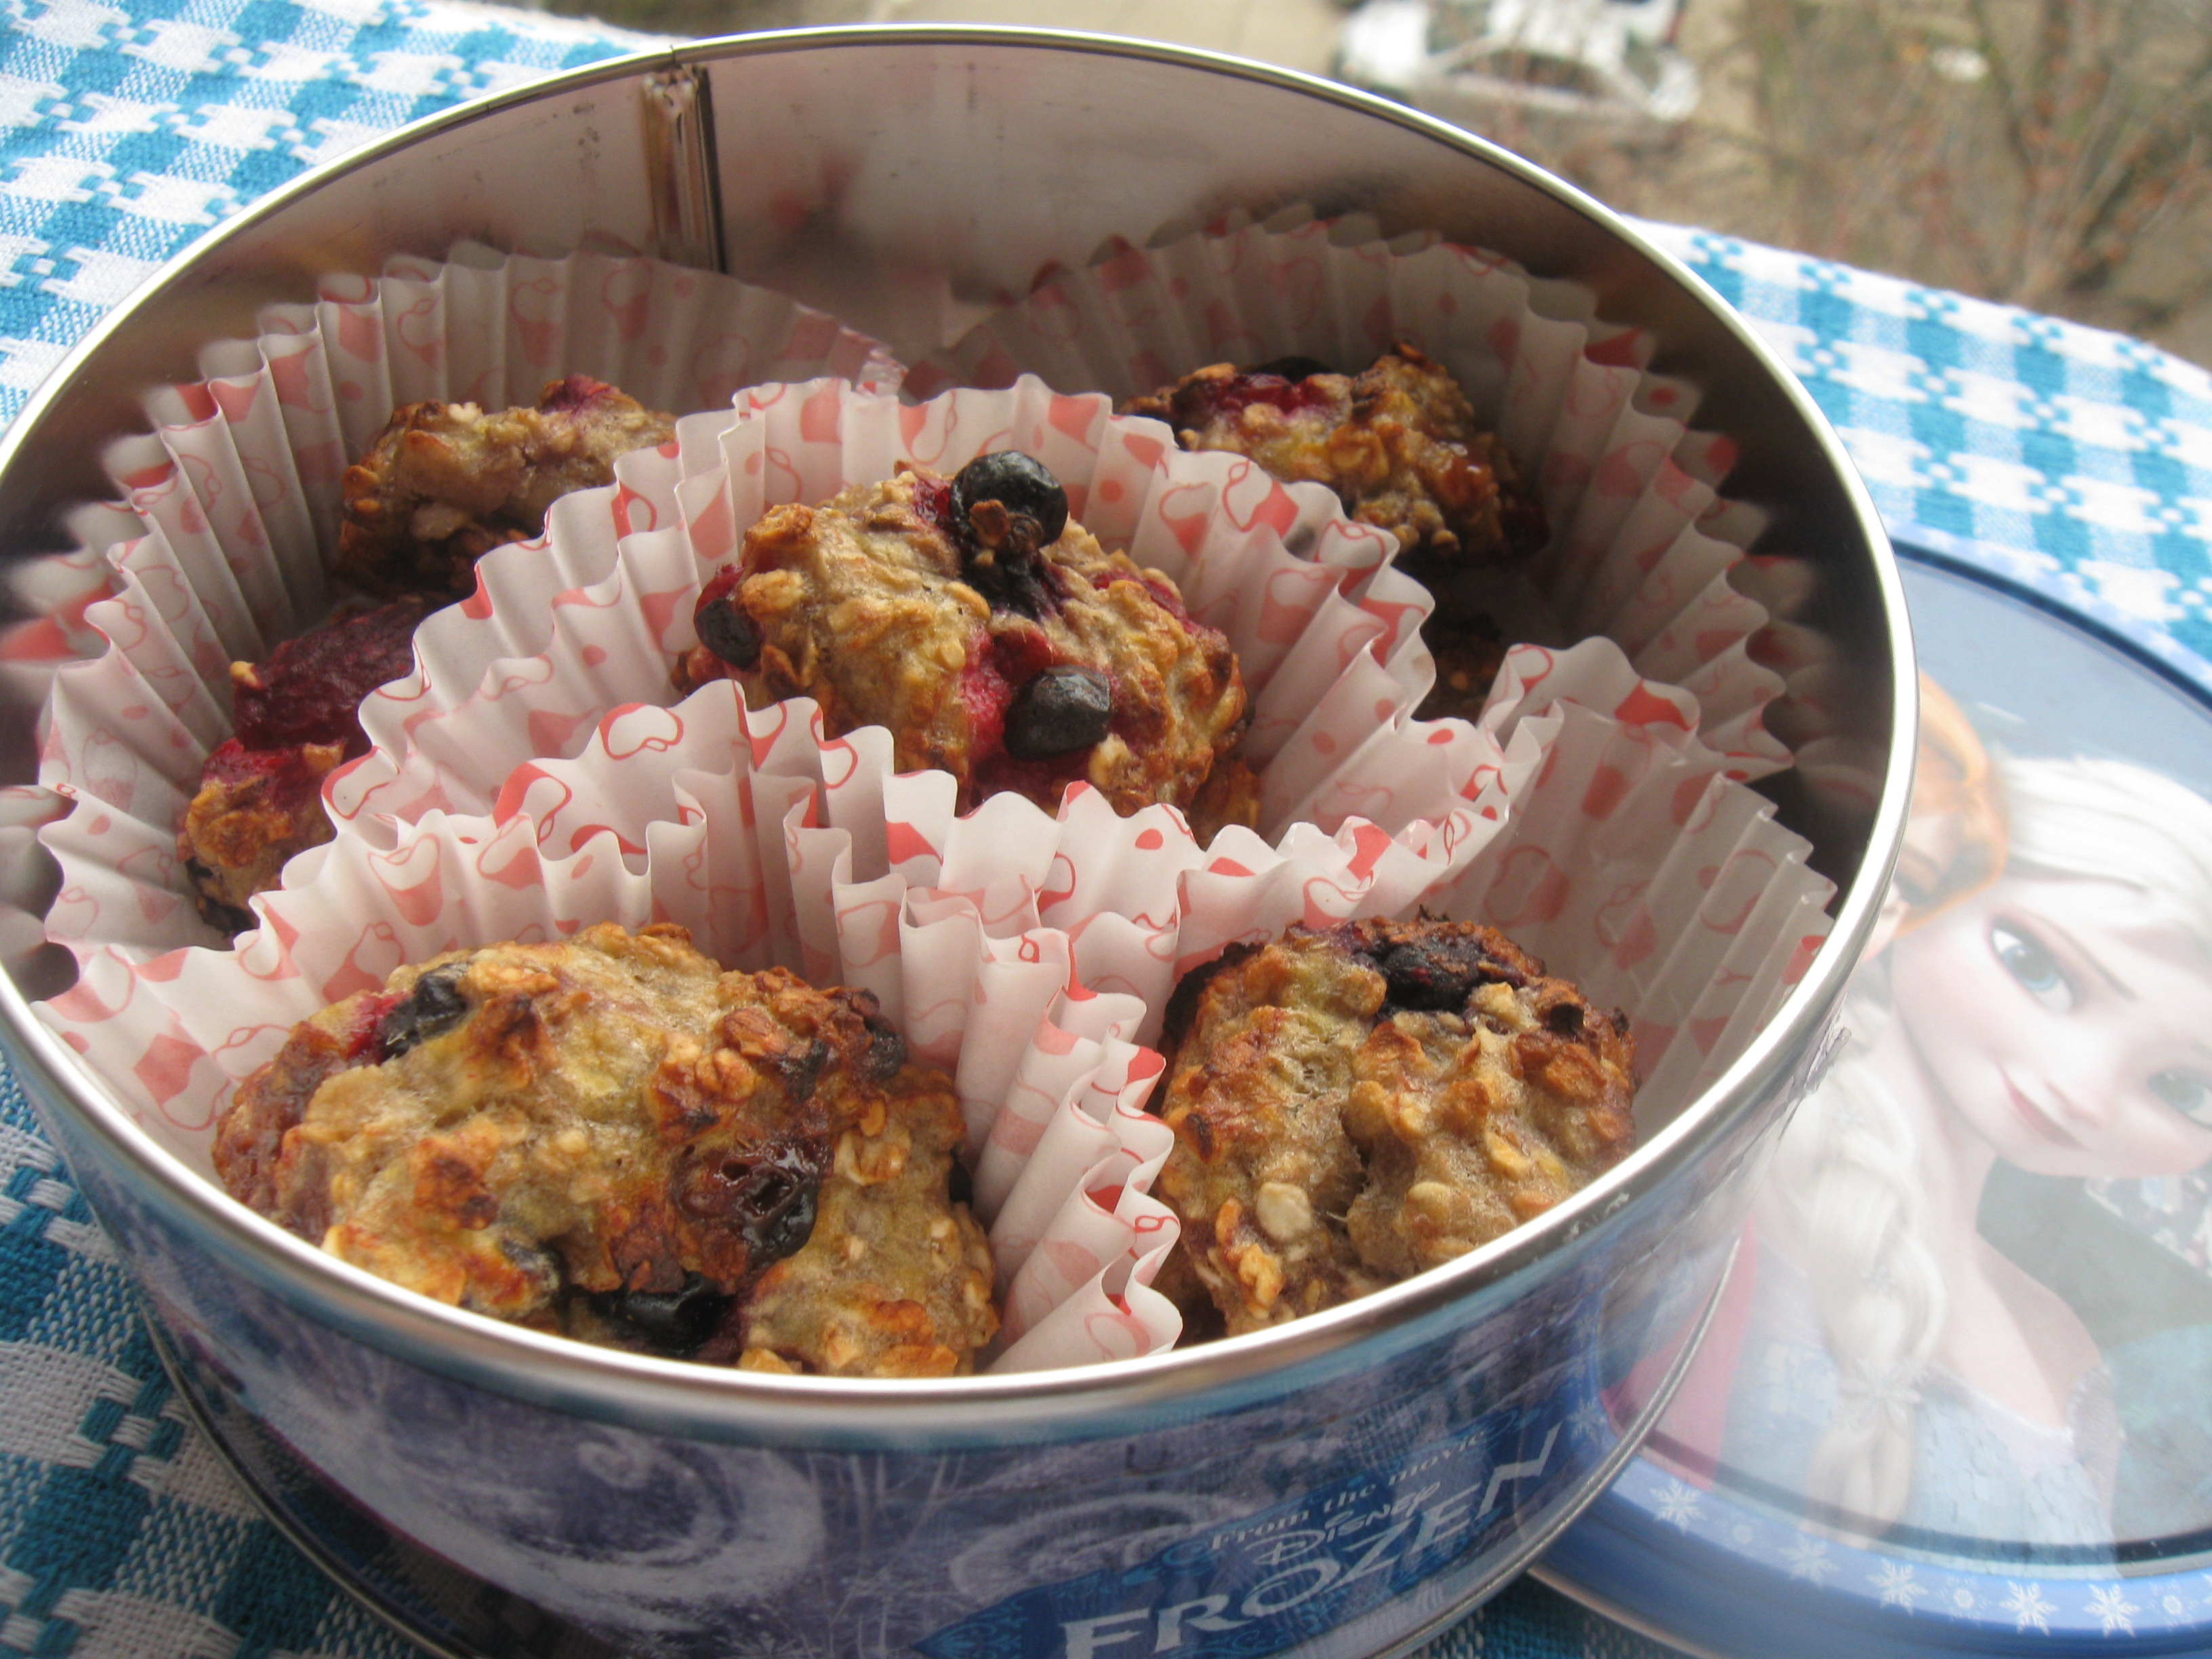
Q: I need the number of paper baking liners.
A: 5